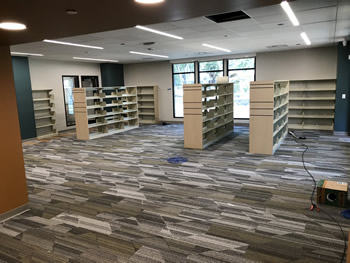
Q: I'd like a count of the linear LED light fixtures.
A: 8